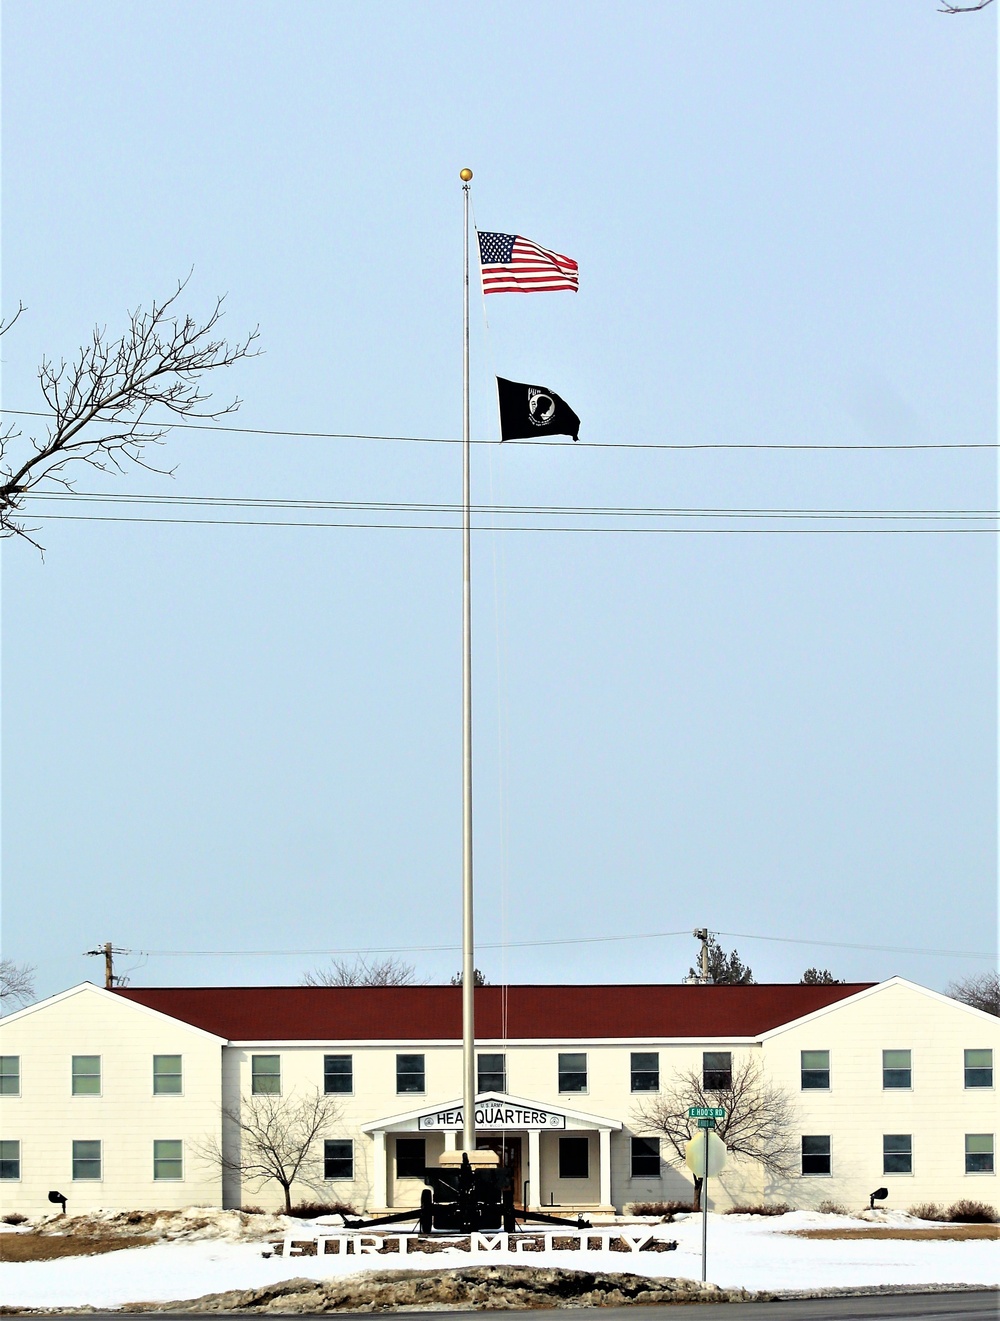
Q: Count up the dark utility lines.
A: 4